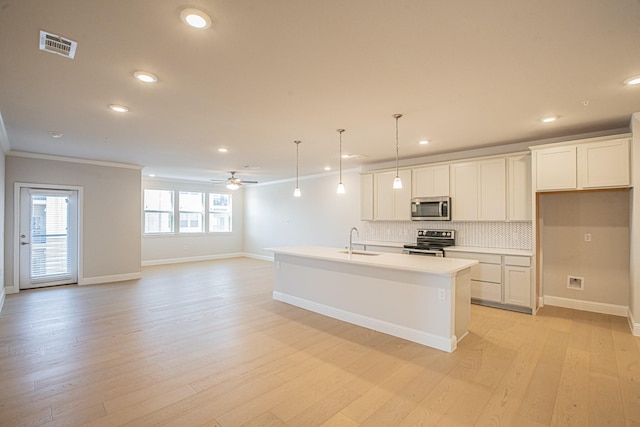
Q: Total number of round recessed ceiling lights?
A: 10